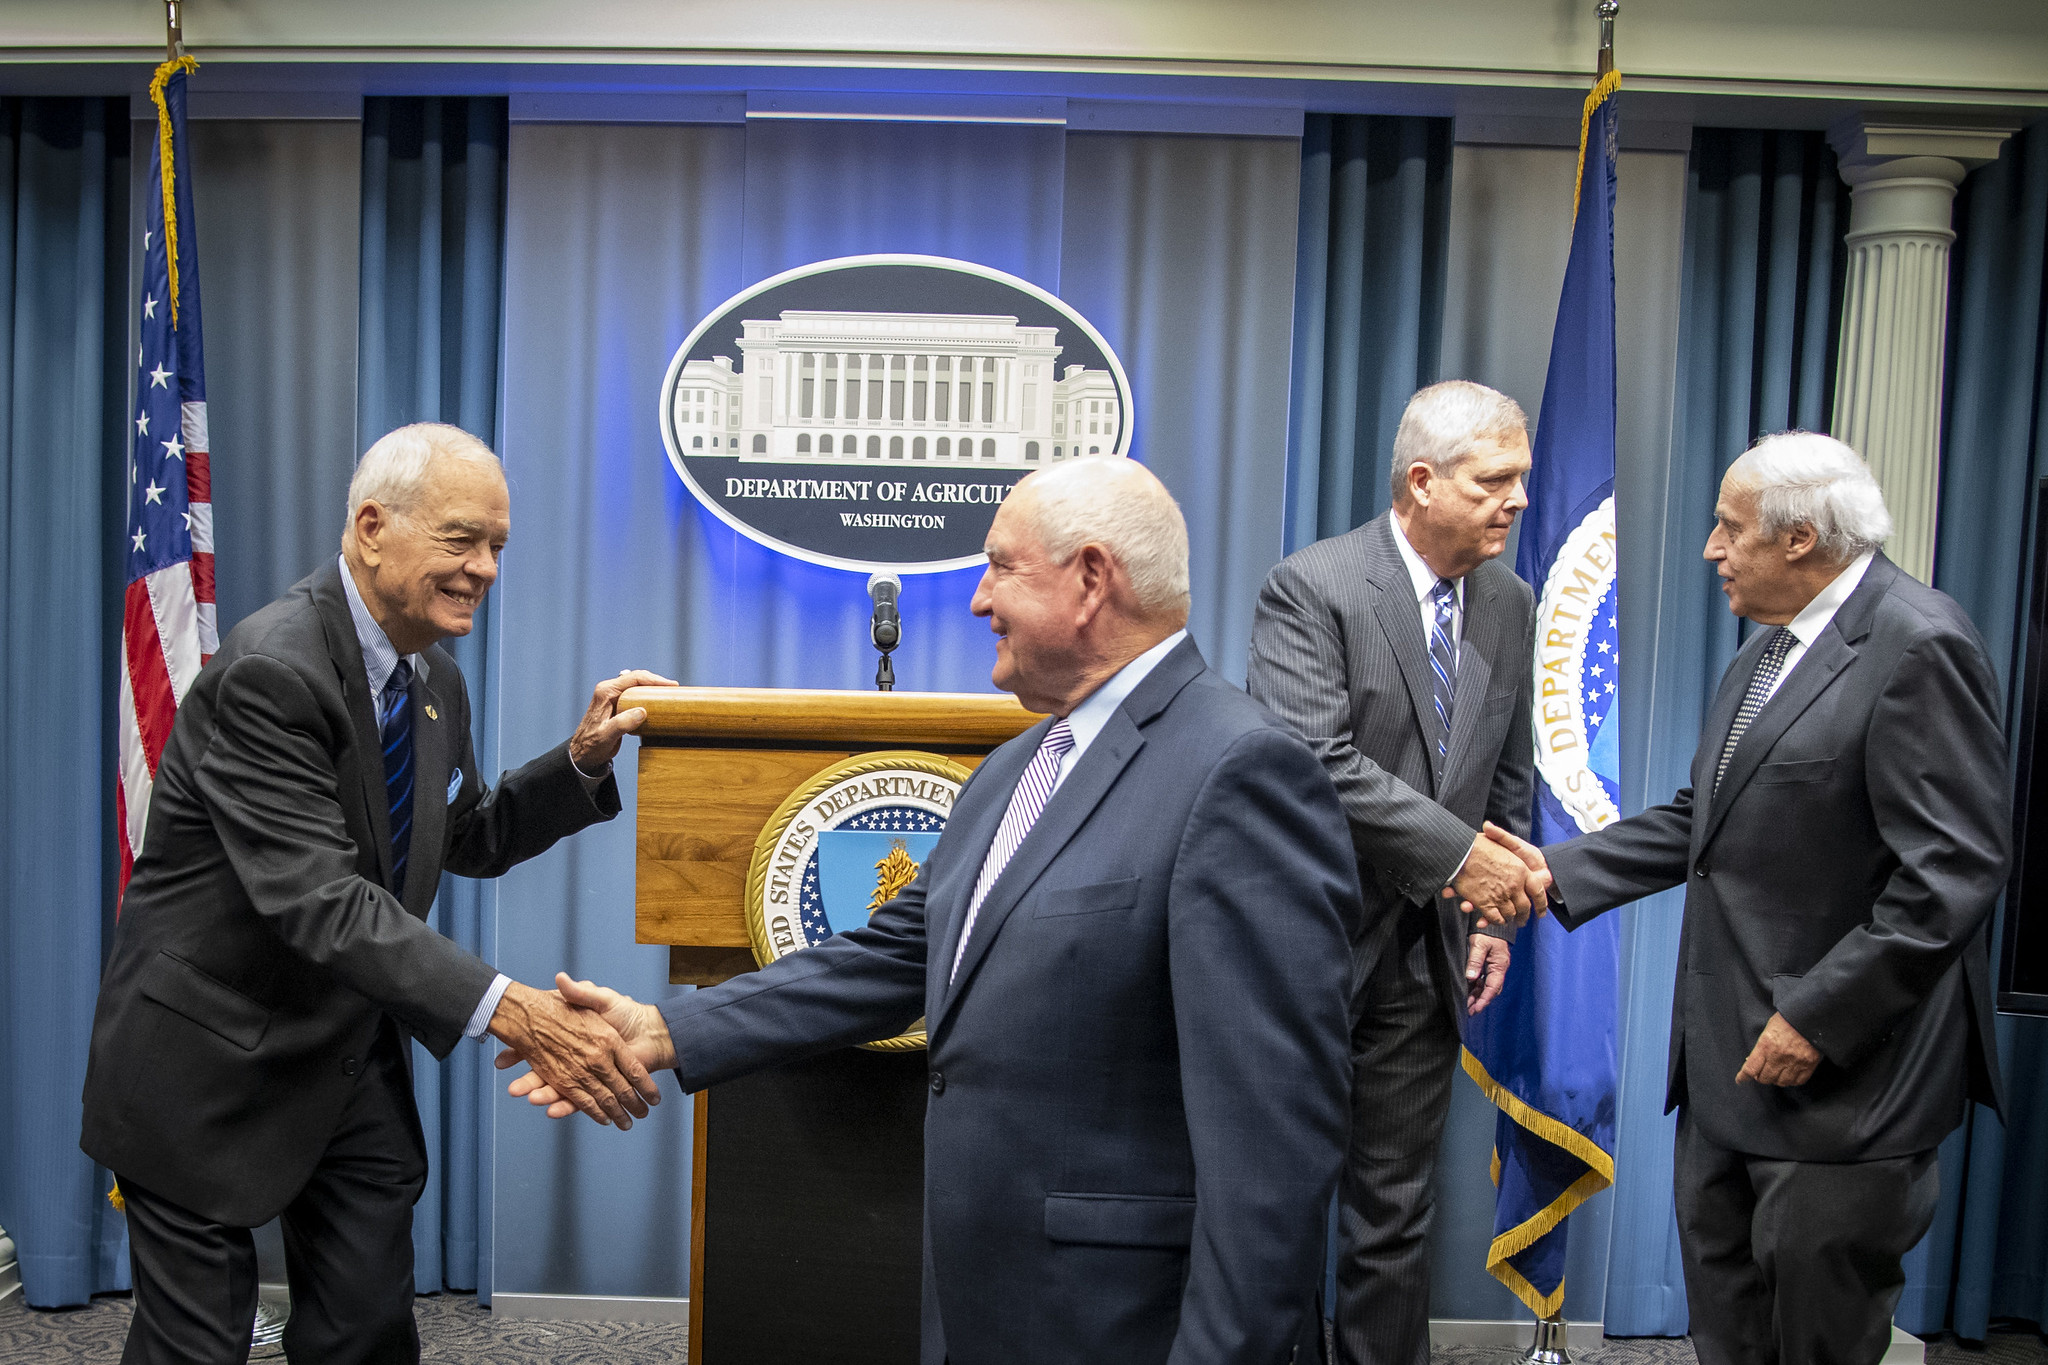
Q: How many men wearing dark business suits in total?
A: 4